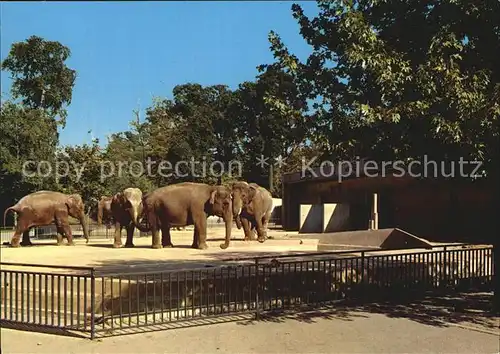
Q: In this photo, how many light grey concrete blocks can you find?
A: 2